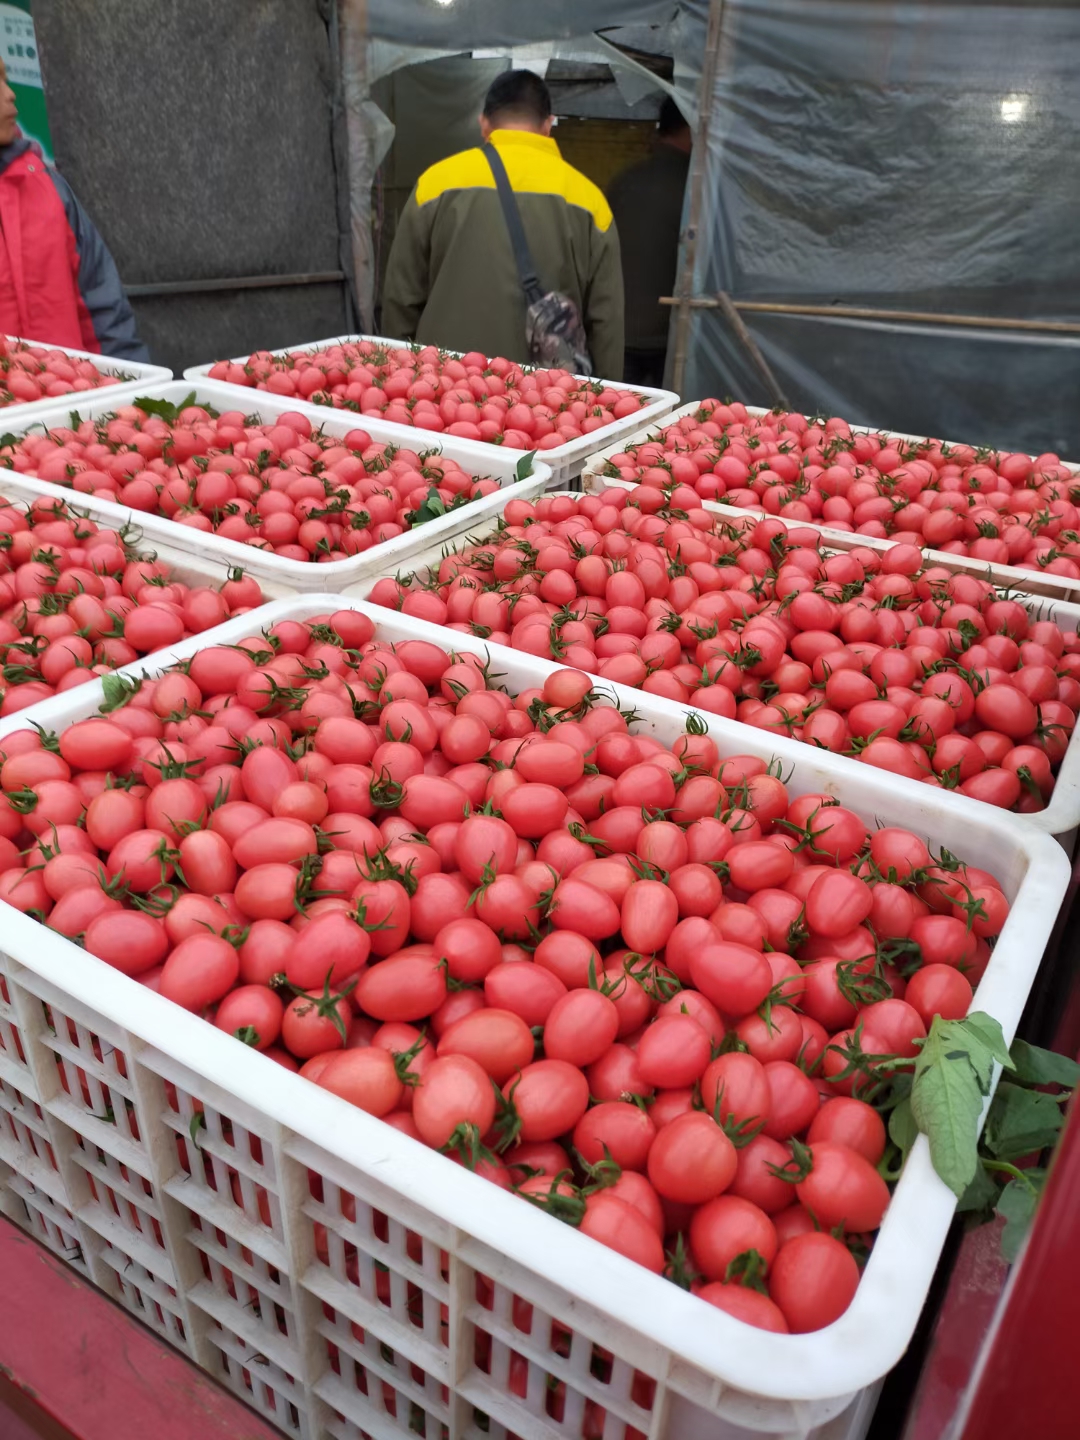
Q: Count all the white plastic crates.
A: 7